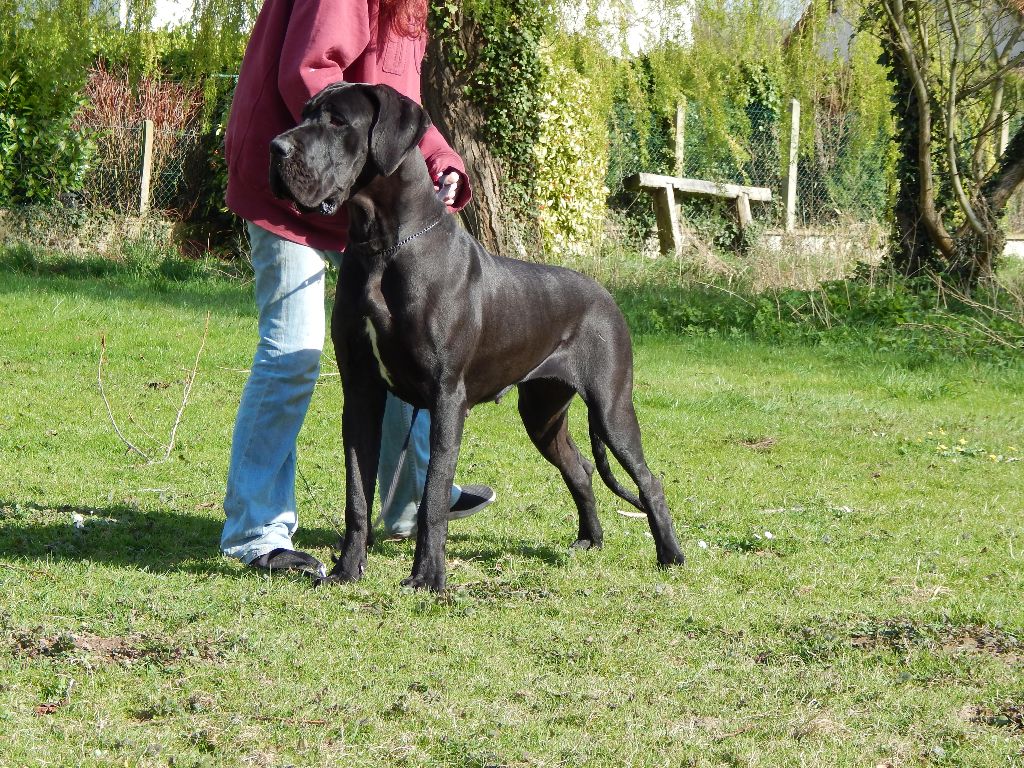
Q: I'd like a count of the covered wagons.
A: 0